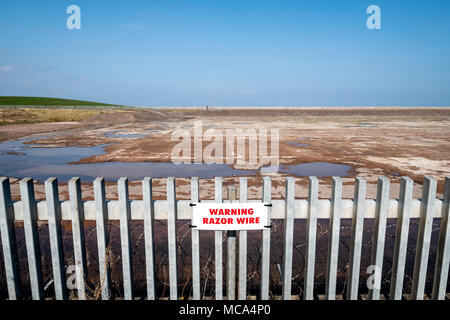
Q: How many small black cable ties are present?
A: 4